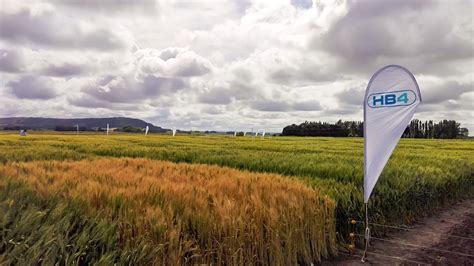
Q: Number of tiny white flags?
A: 8